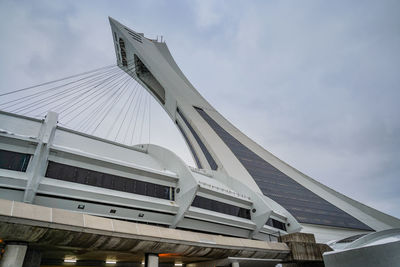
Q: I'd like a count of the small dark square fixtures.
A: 3